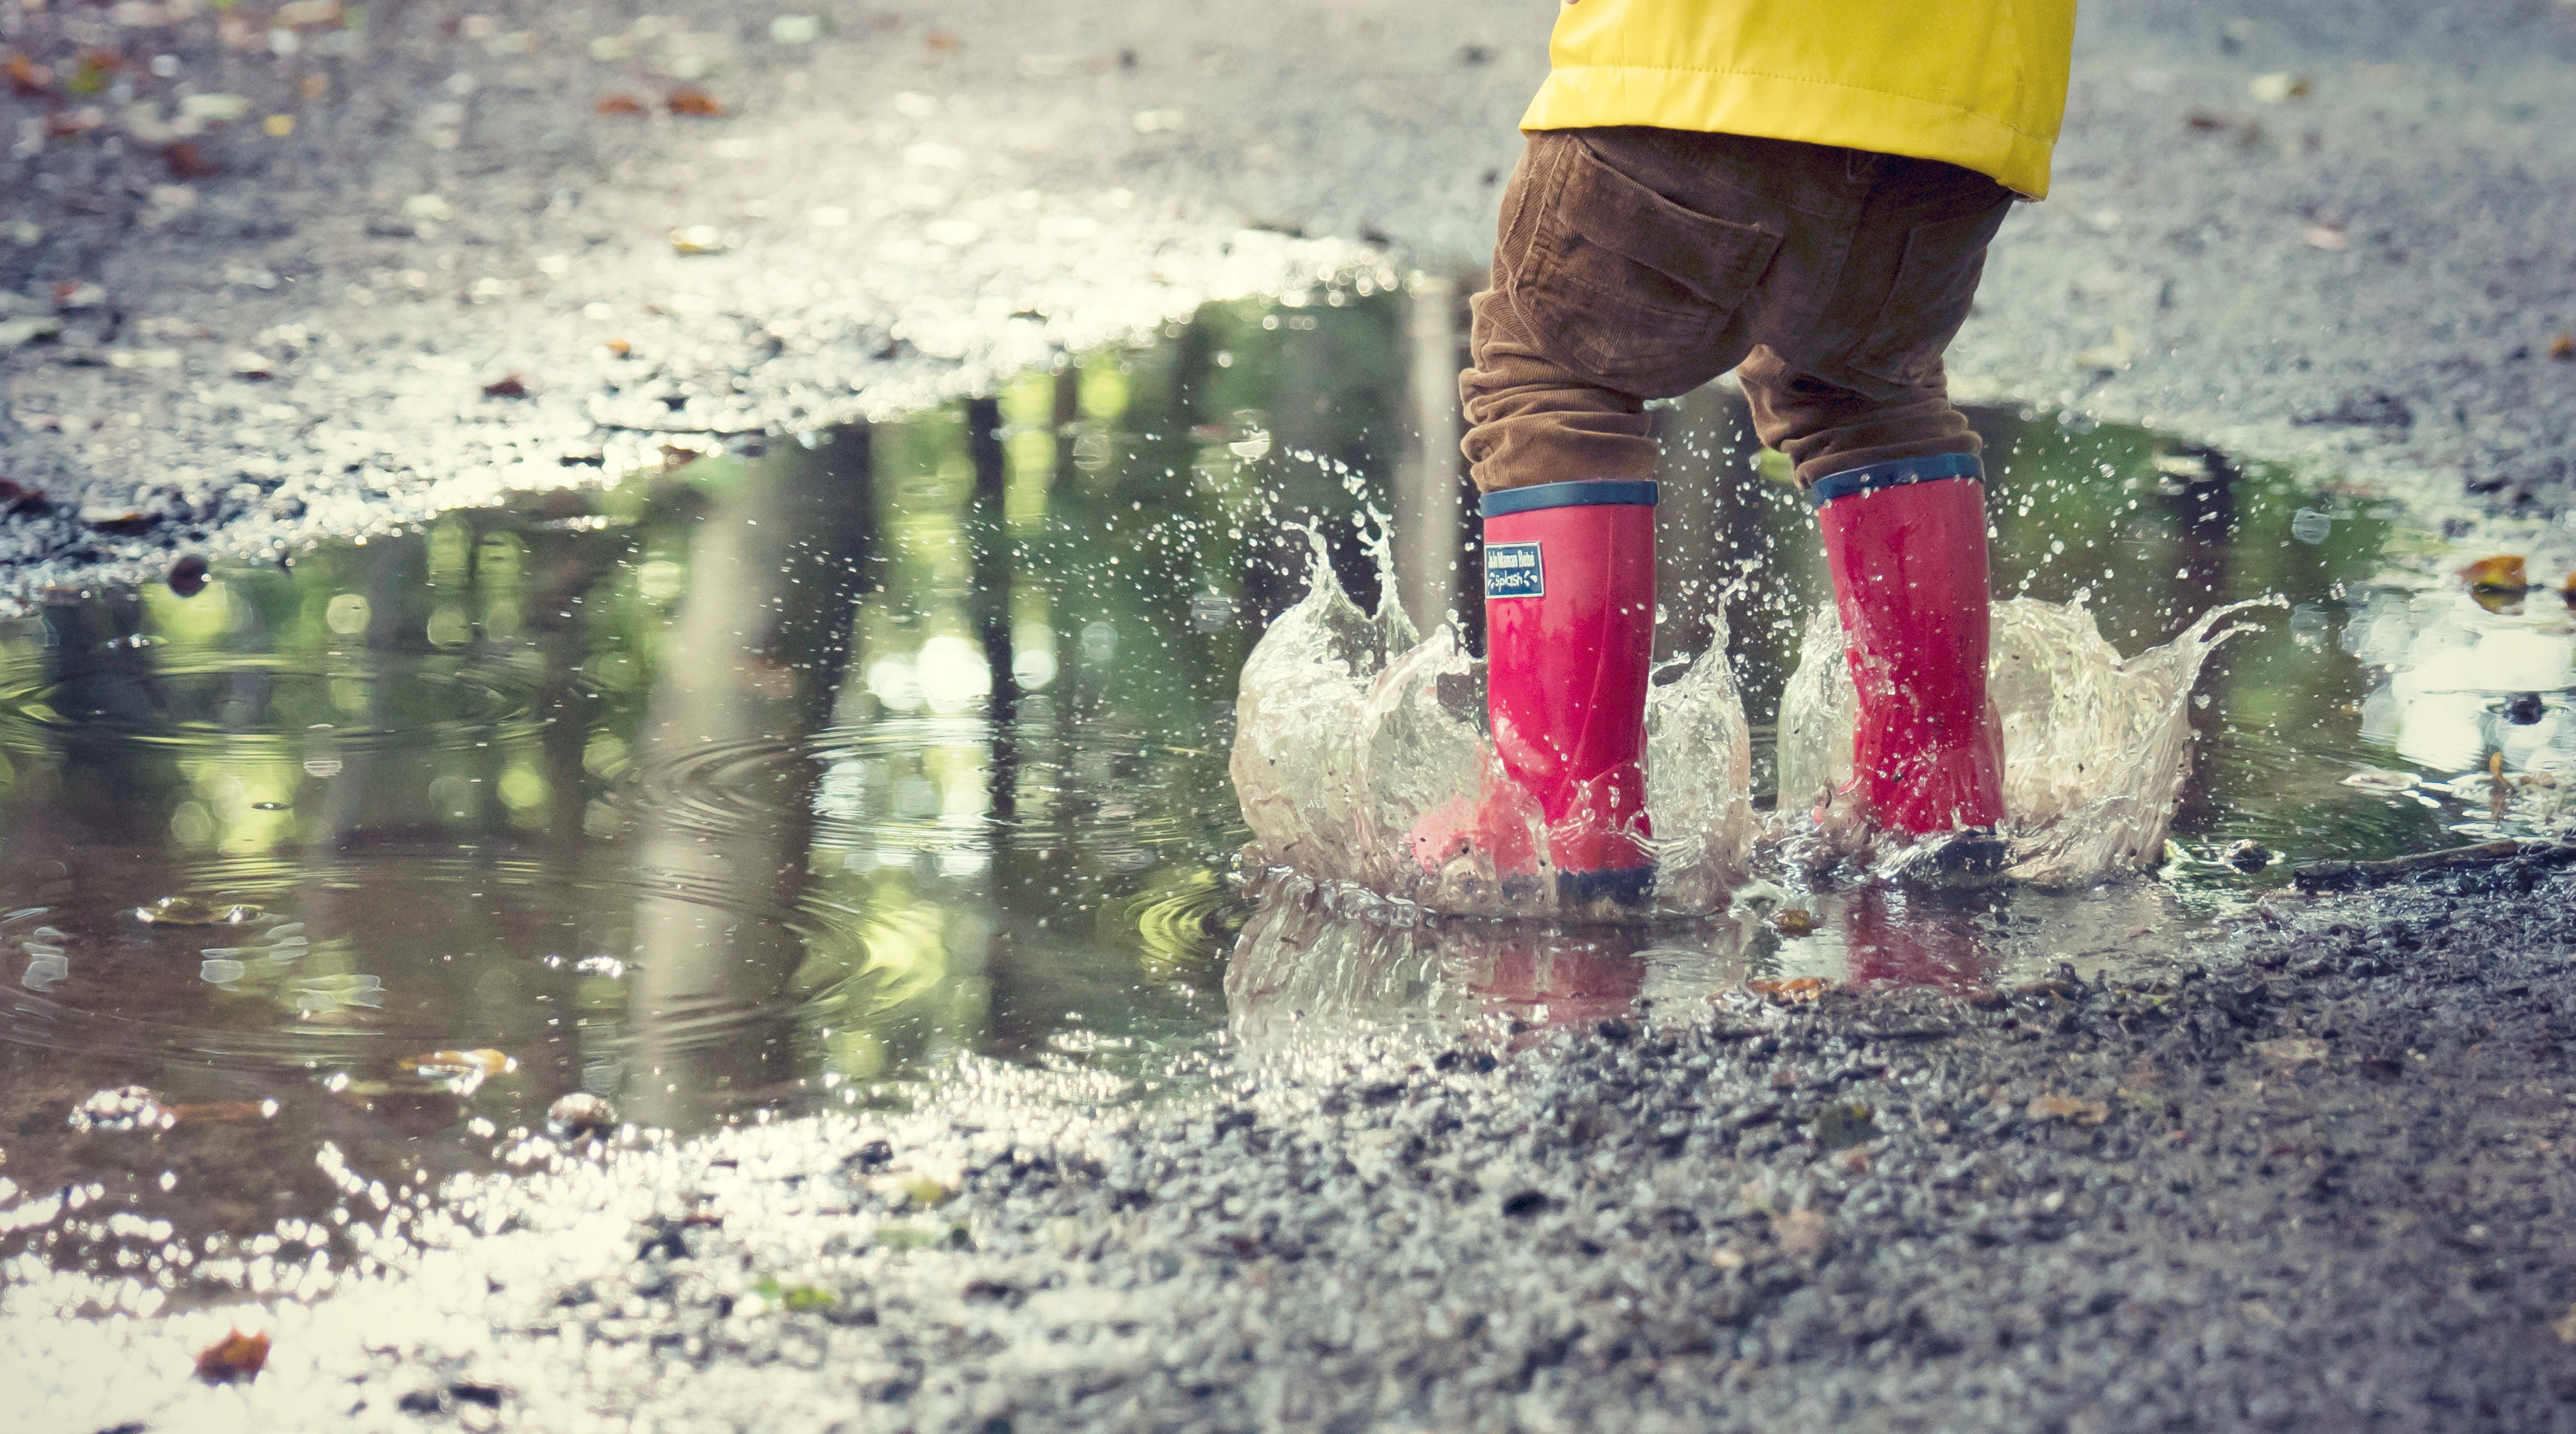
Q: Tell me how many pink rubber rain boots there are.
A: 2